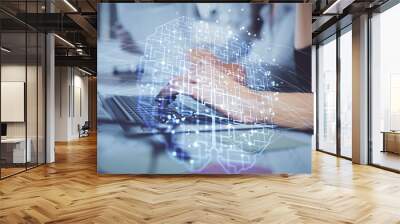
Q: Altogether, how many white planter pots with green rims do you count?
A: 0